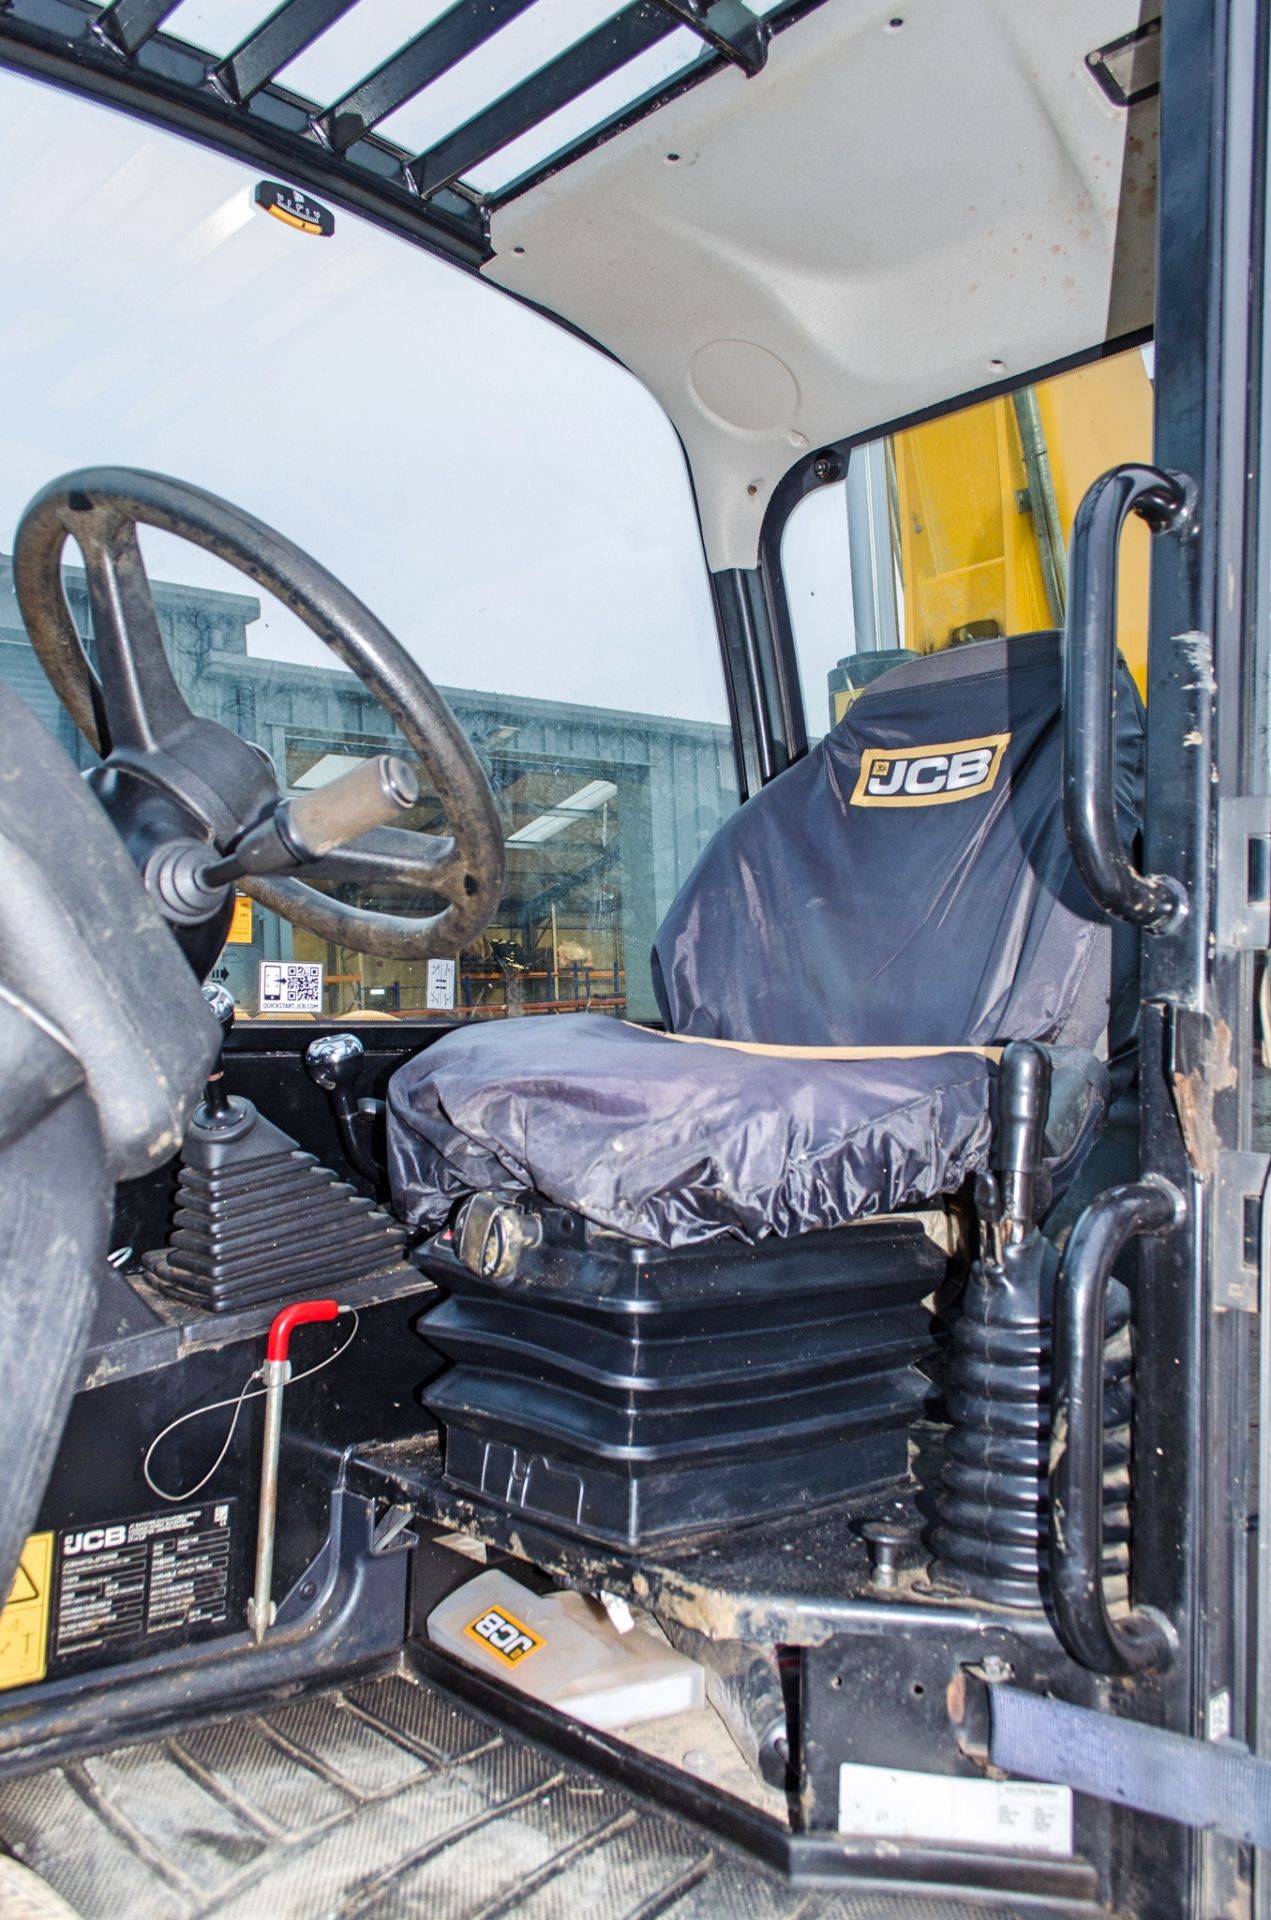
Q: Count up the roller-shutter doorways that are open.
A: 1